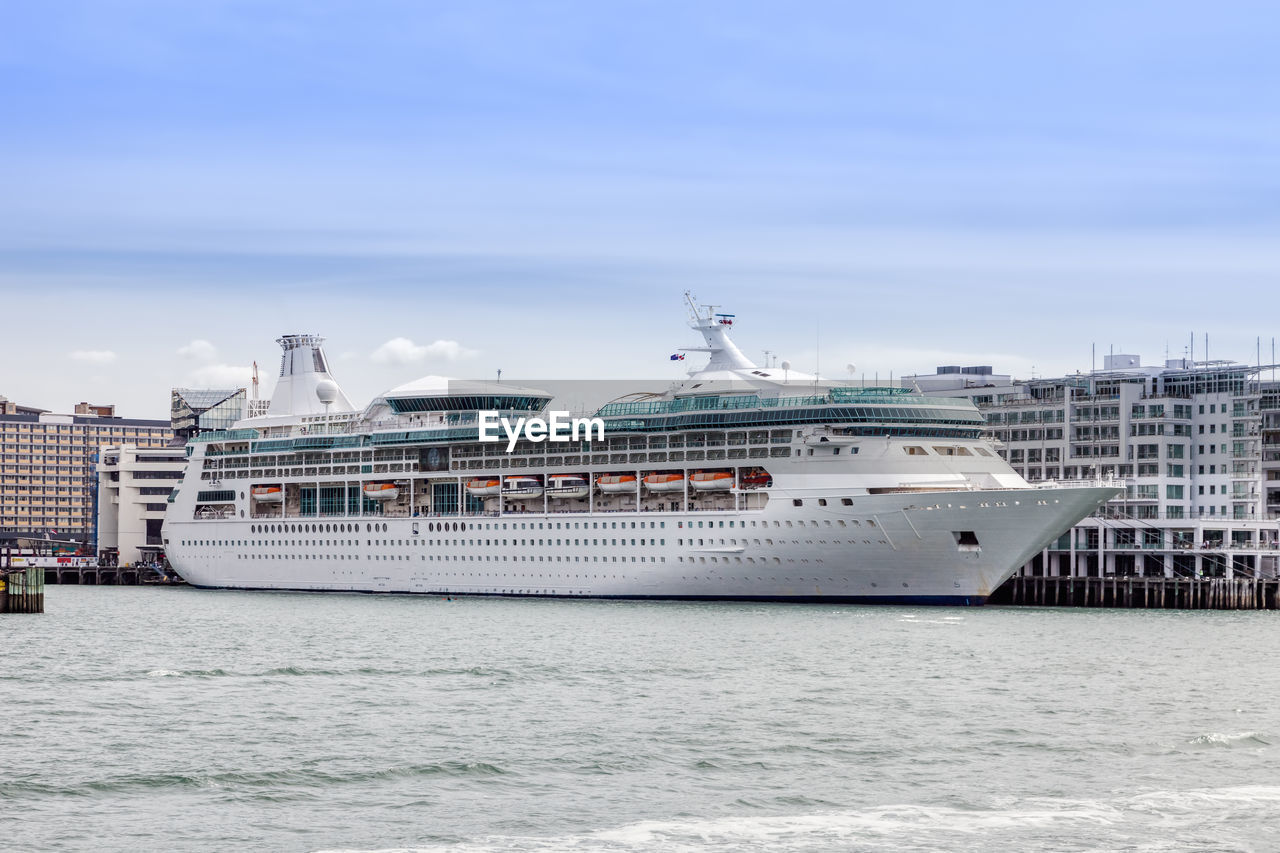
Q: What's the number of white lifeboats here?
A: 2